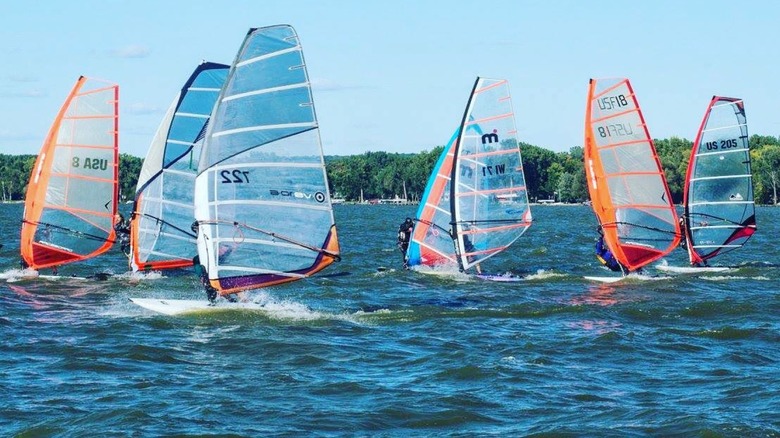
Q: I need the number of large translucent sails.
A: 7